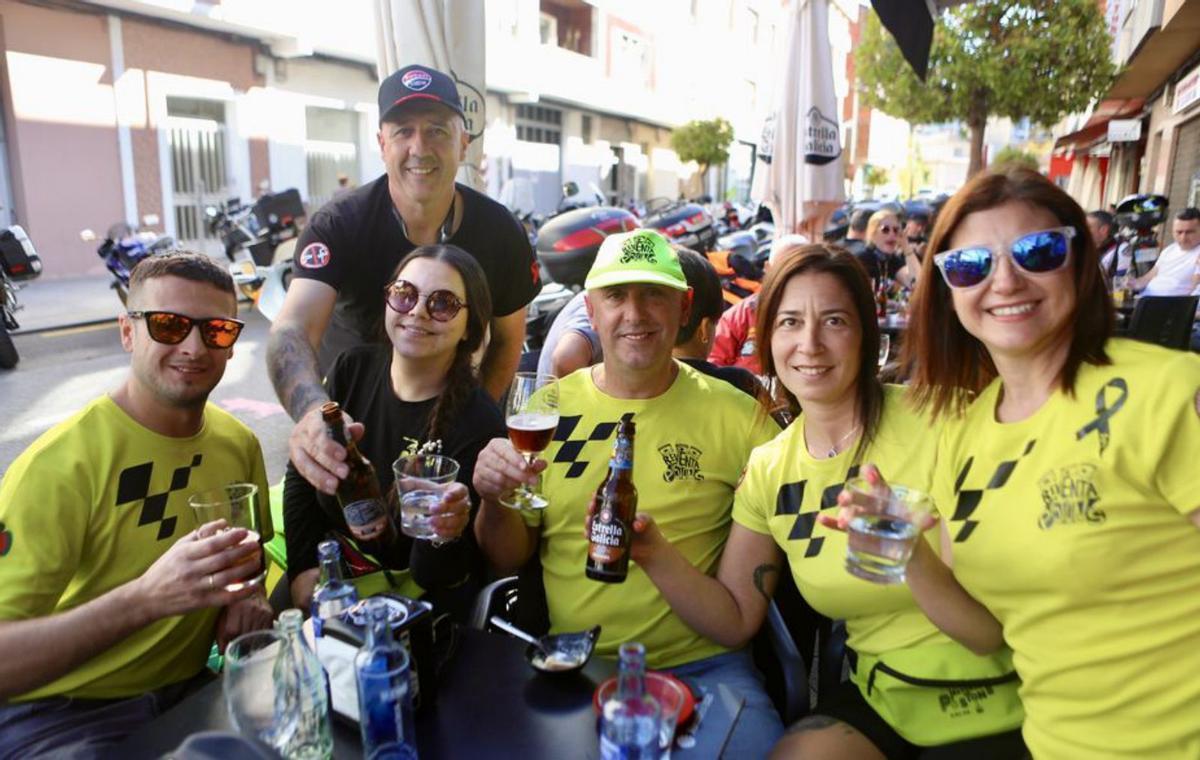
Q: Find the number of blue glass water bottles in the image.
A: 3